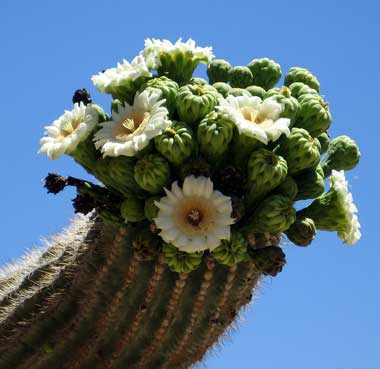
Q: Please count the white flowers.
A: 7